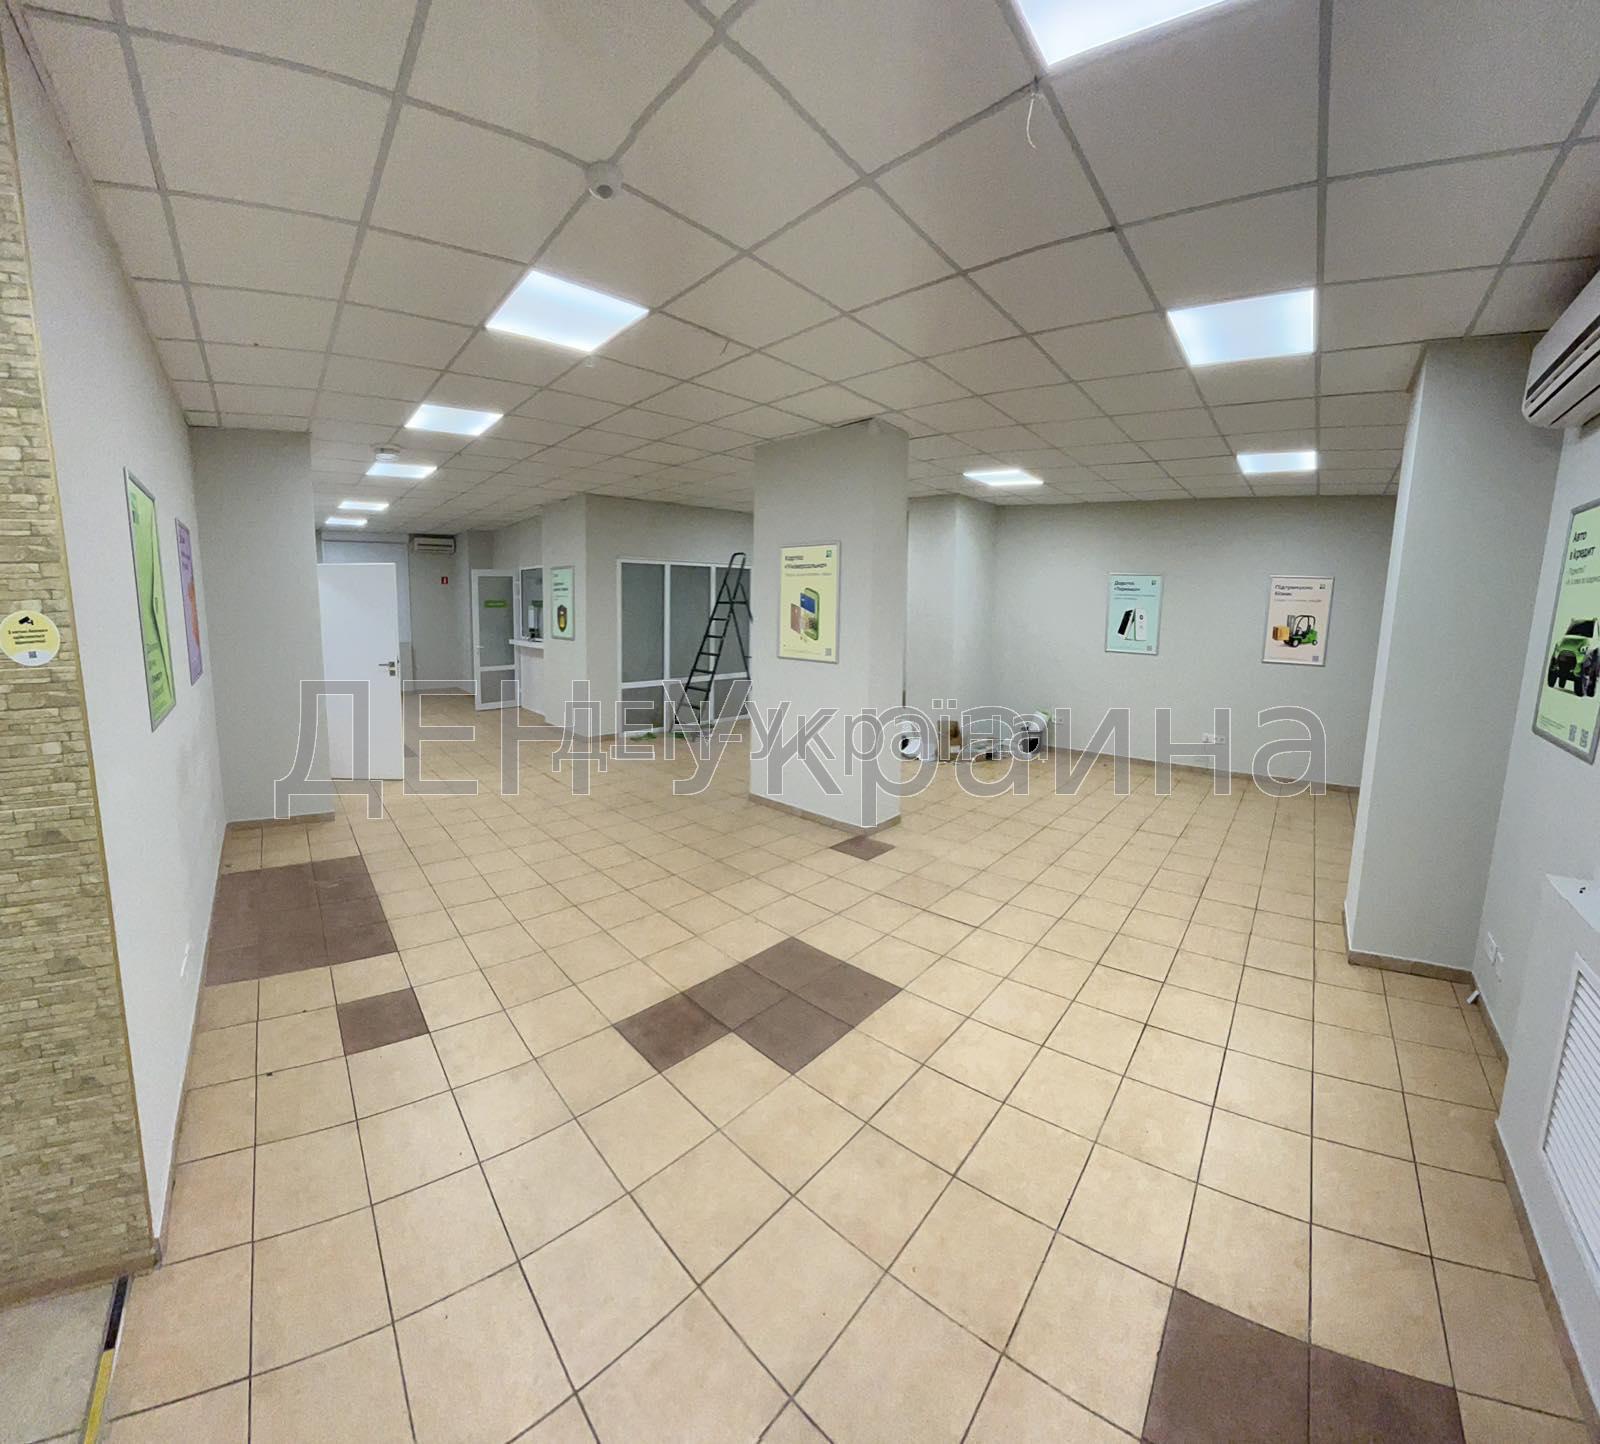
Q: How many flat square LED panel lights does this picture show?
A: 9